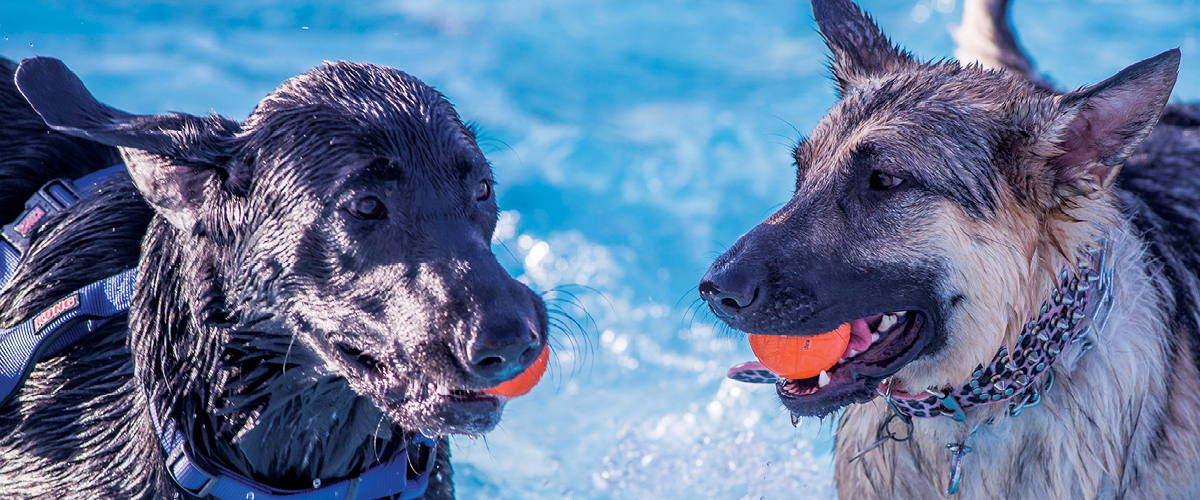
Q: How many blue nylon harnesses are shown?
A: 1